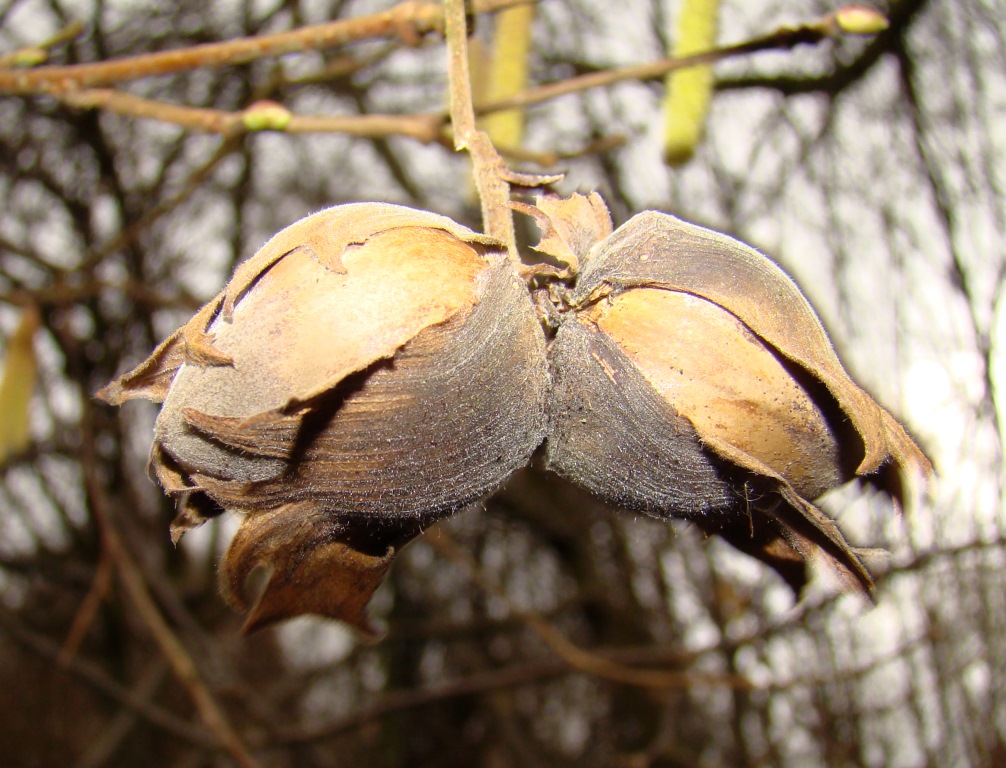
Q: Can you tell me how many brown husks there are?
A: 2